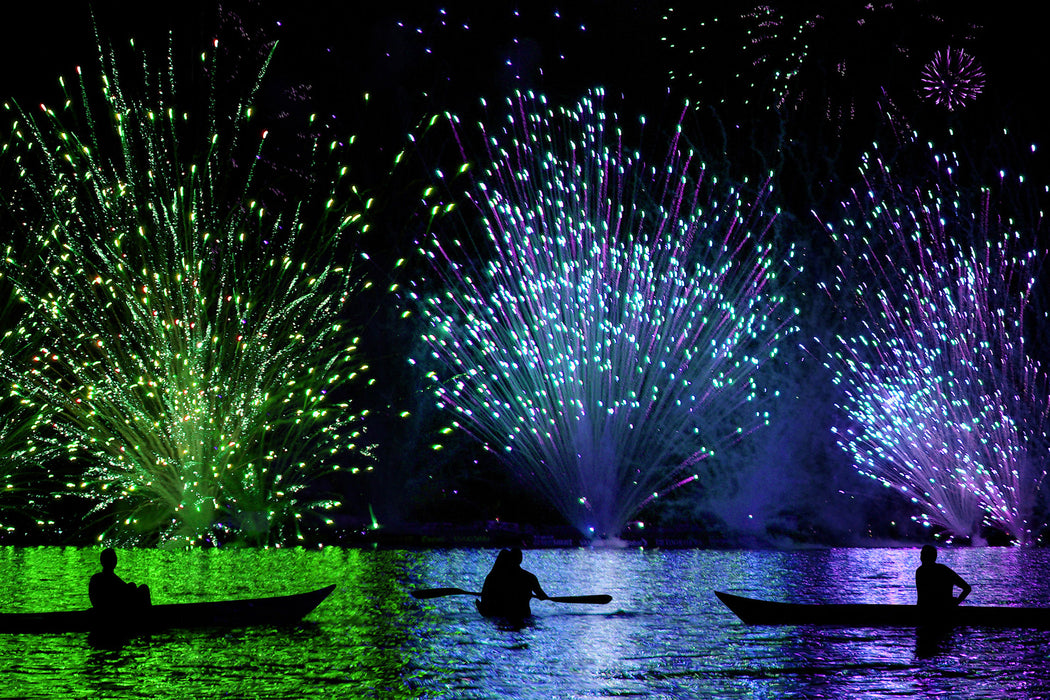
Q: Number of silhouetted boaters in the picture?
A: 4